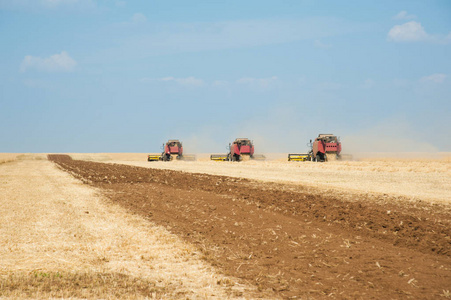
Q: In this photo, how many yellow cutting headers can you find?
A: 3